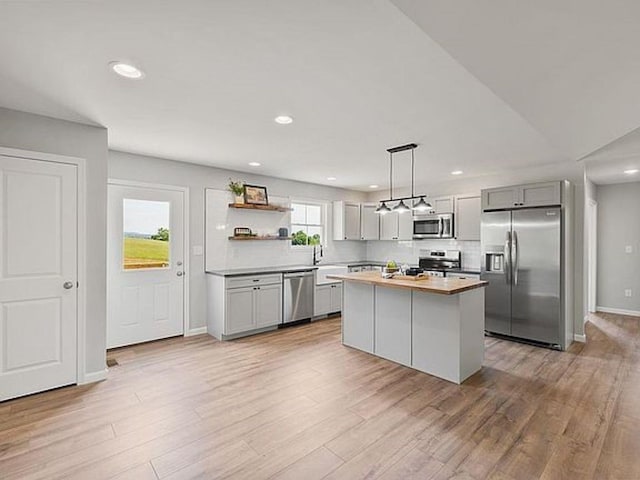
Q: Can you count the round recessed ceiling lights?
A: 7